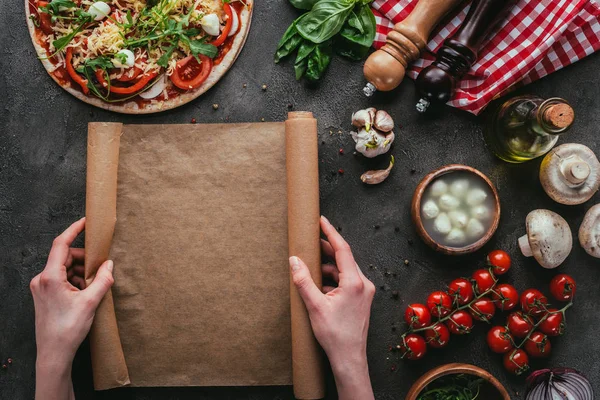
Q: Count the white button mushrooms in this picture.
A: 3